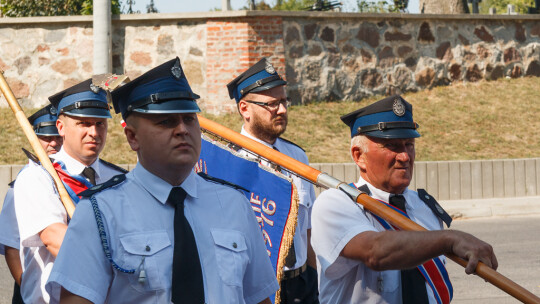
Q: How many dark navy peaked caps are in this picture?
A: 5